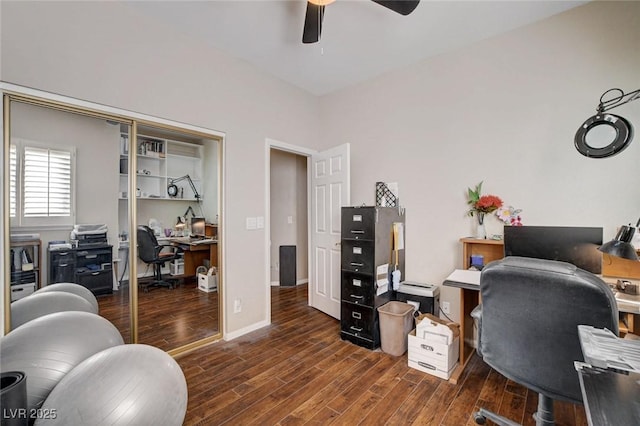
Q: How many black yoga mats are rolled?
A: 1